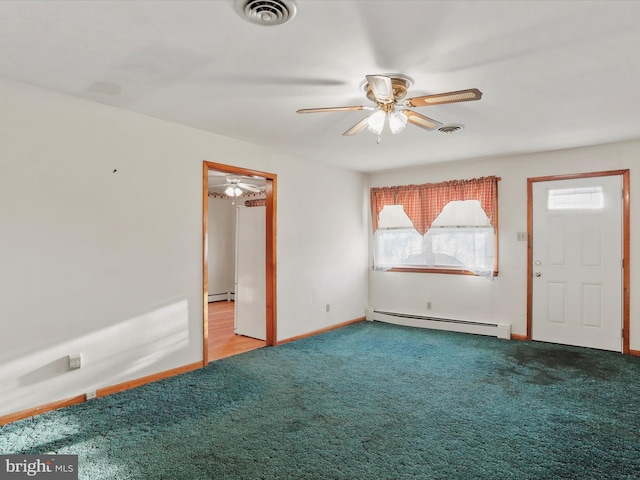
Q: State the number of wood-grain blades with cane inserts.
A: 5